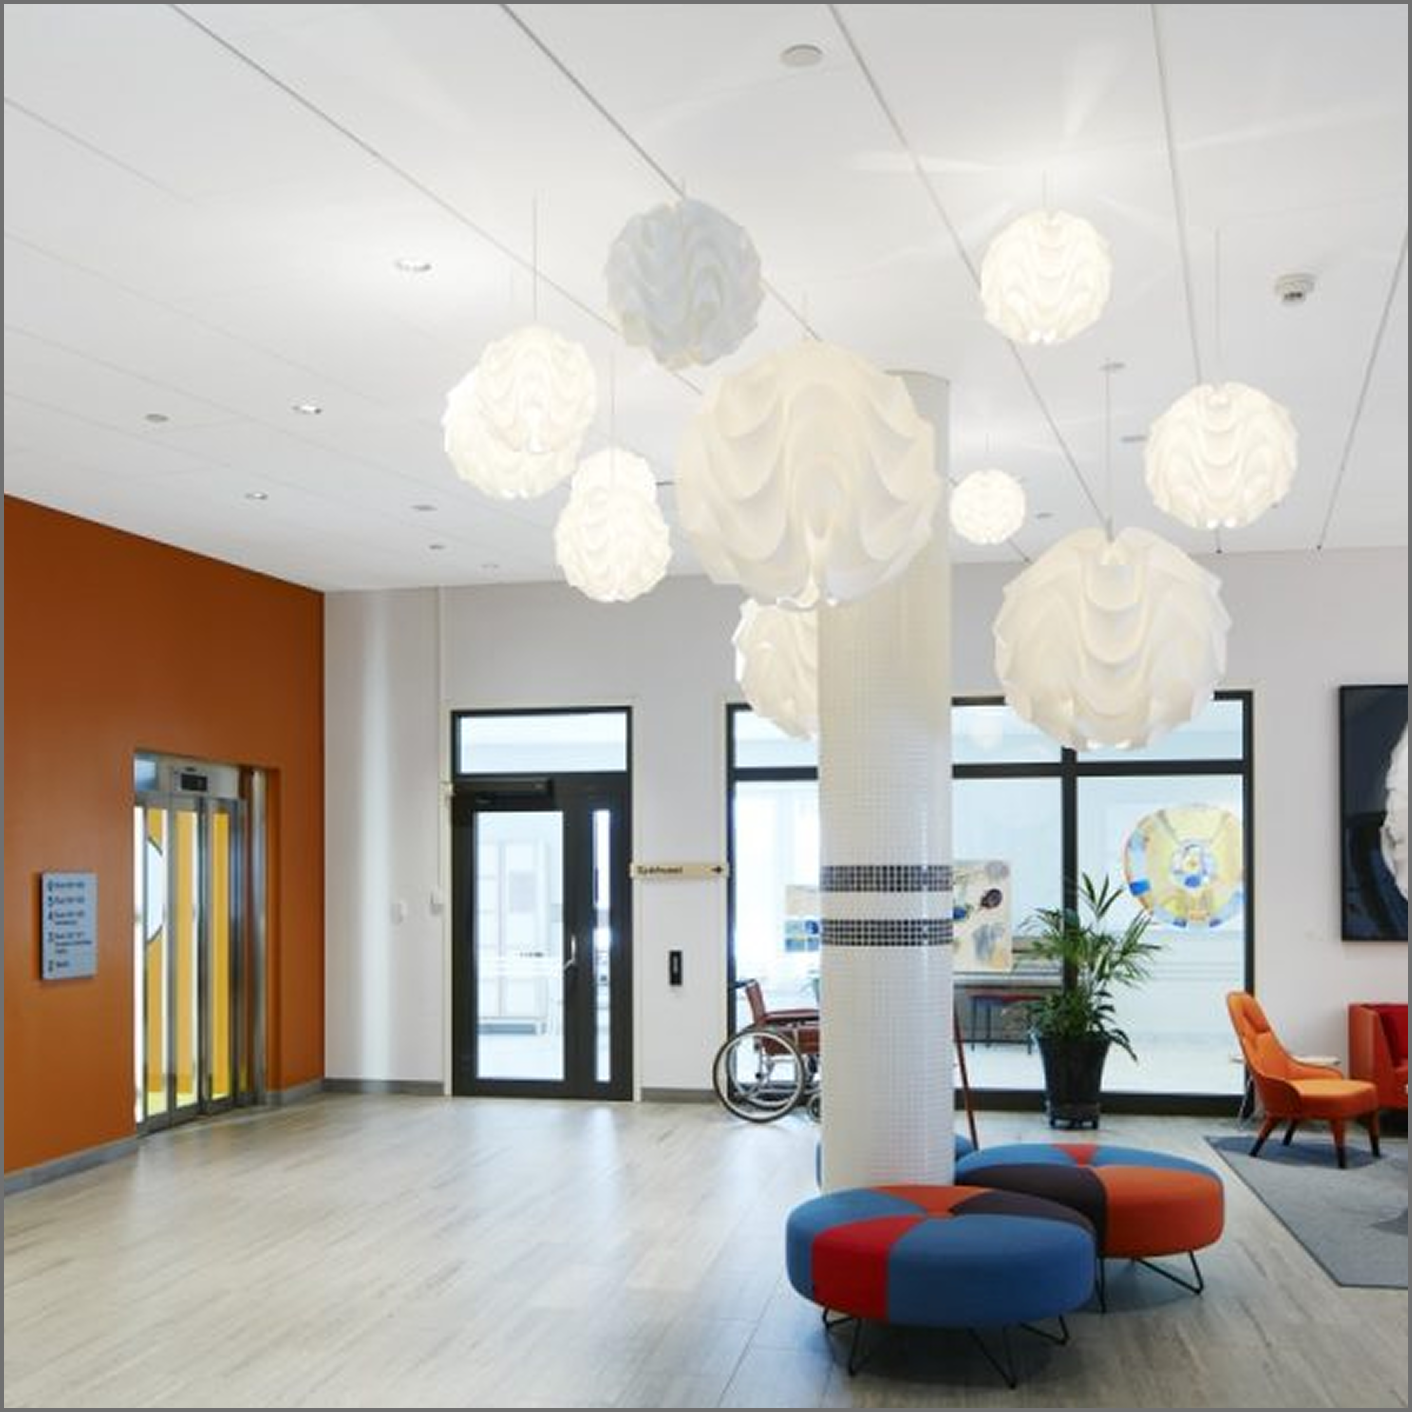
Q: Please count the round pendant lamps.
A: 11